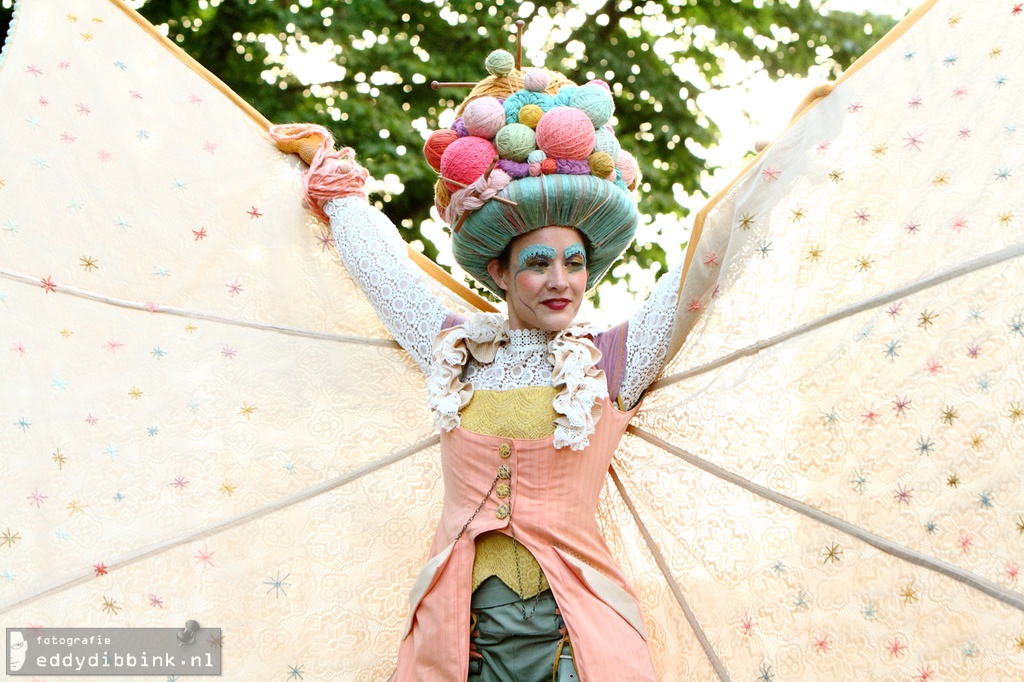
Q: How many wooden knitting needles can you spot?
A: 4